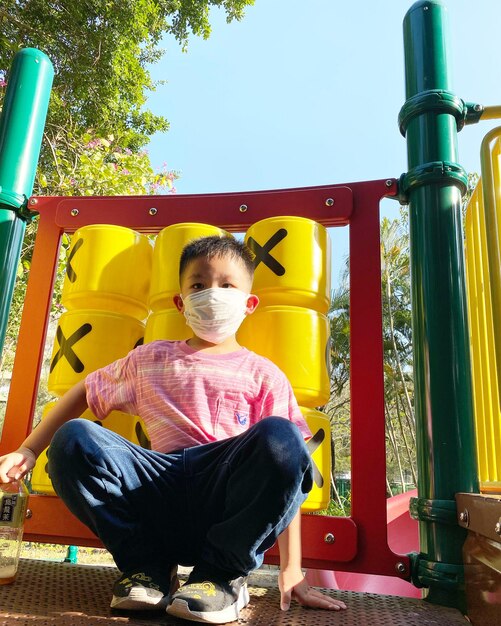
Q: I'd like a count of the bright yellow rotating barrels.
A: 9